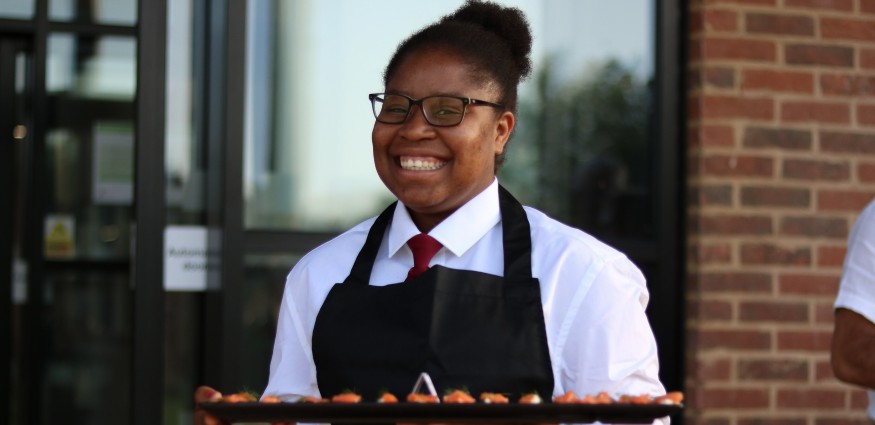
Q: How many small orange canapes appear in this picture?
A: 13